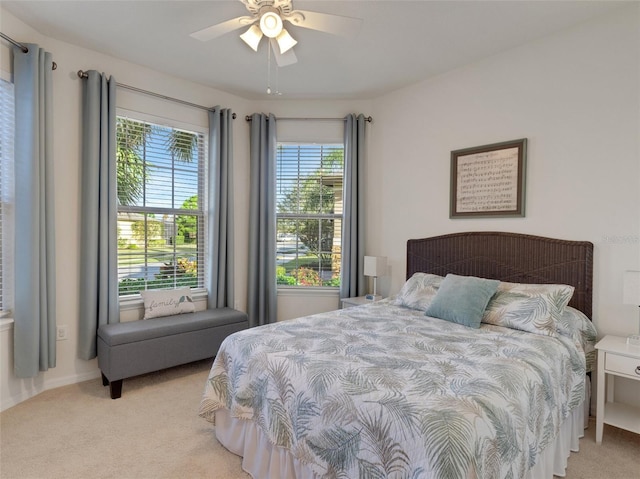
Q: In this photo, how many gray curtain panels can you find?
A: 5